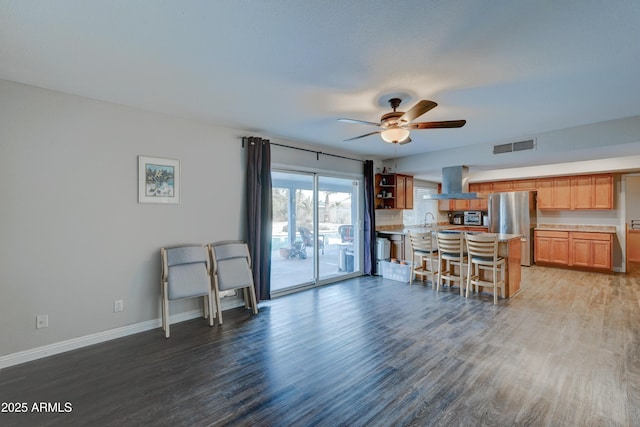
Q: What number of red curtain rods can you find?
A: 0